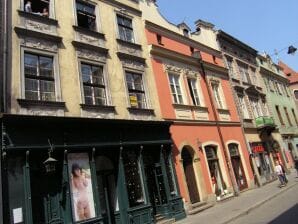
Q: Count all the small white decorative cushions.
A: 0